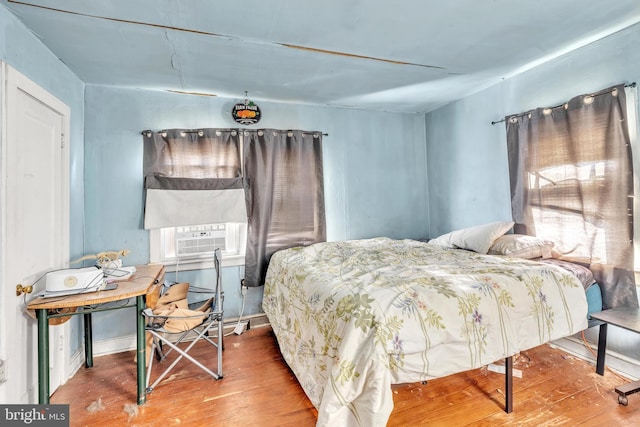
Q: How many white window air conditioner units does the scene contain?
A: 1